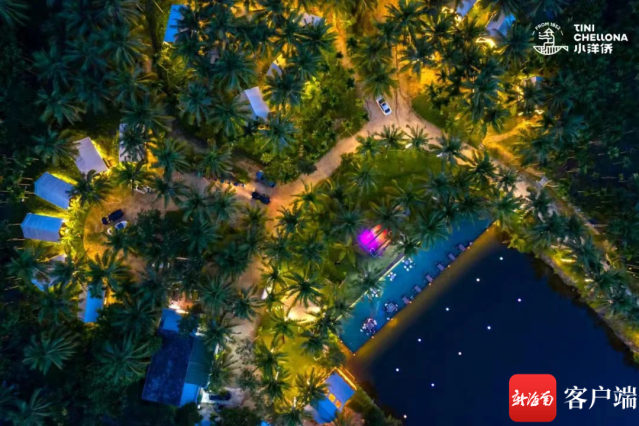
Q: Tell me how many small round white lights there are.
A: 10